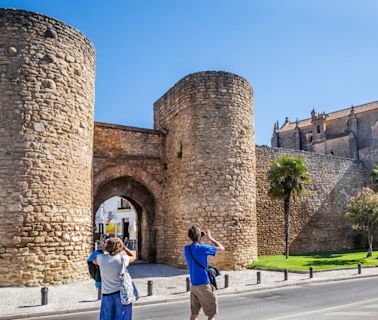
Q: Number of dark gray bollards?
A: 9